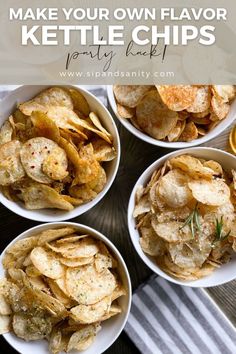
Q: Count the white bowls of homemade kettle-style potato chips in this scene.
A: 4